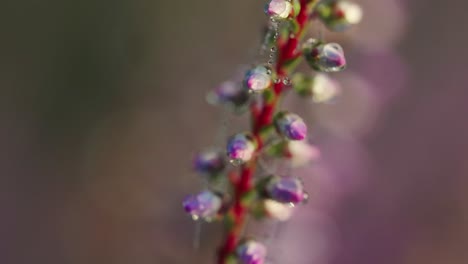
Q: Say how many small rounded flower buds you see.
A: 14